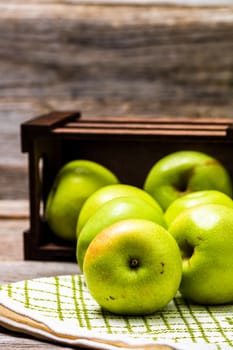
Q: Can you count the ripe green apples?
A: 7